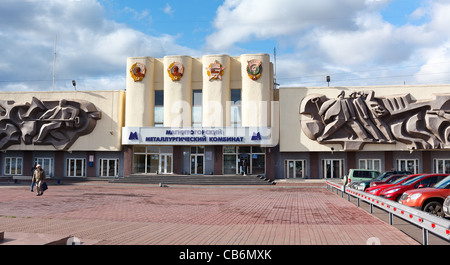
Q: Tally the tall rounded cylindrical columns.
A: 4